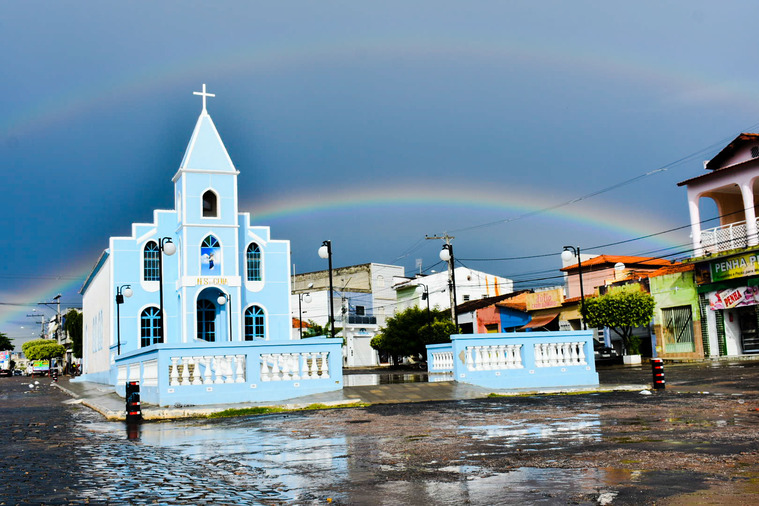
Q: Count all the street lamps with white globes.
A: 8